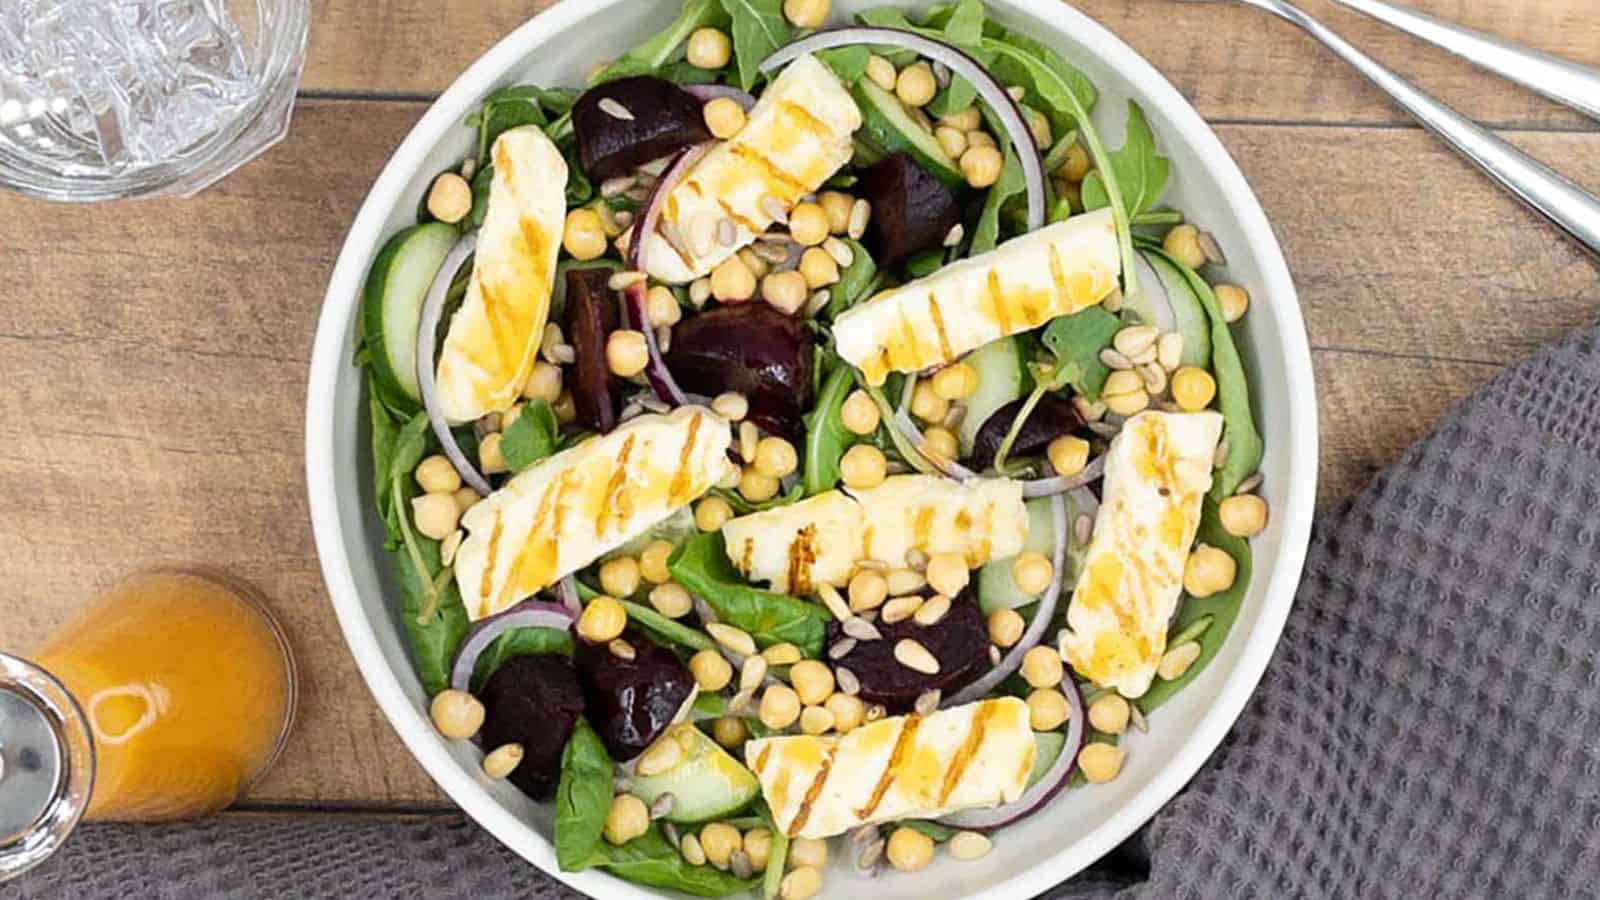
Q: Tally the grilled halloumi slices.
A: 7